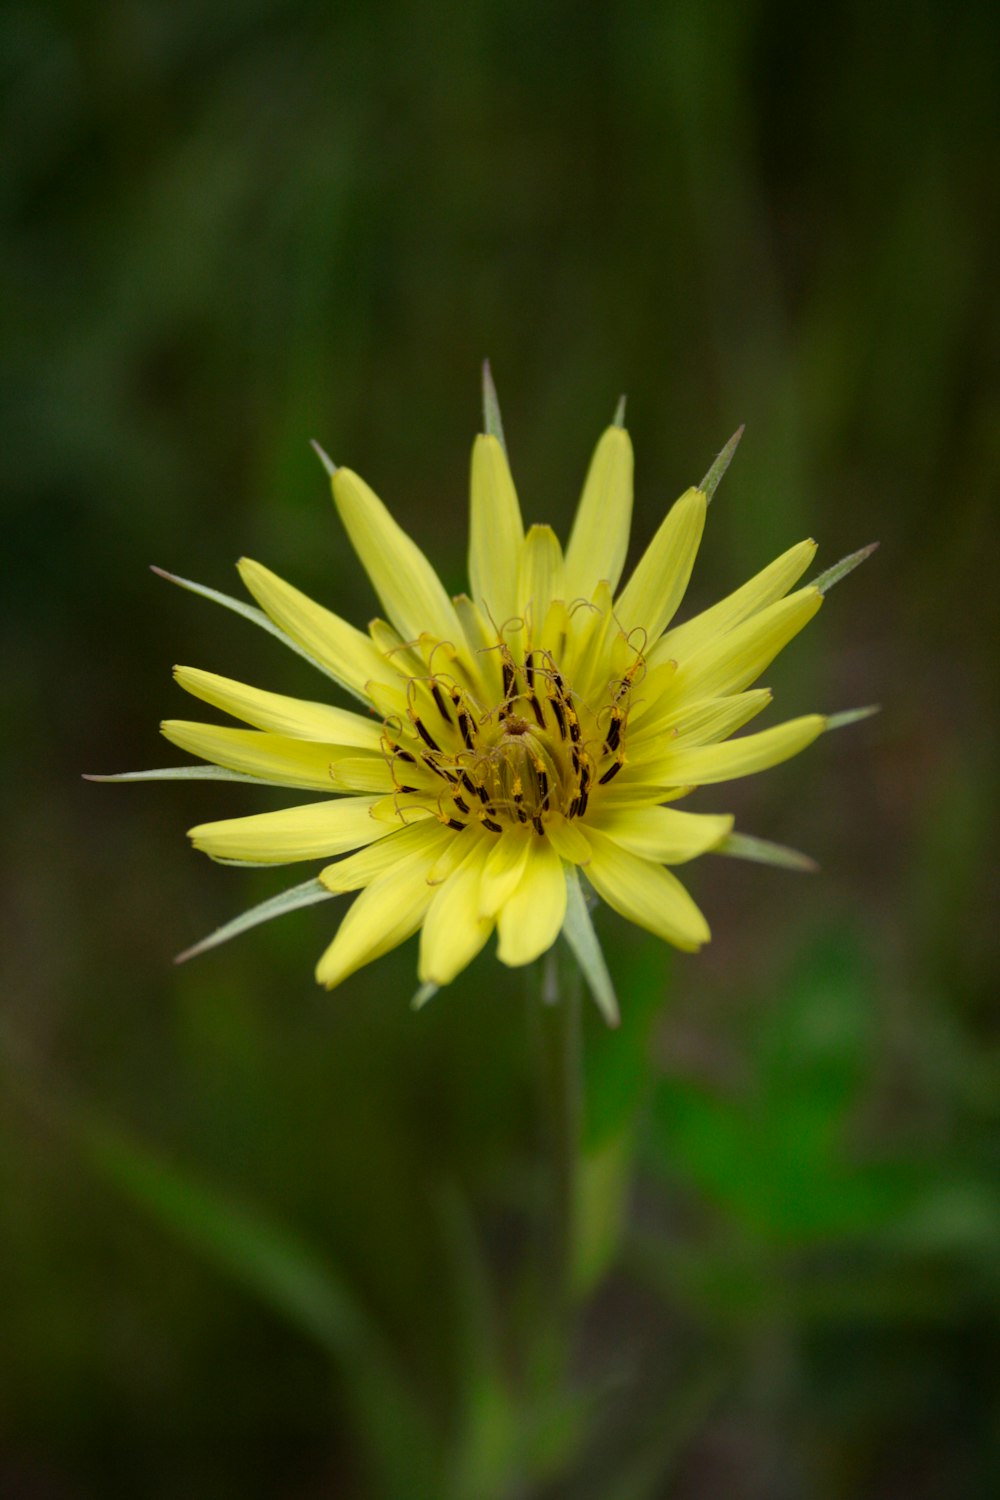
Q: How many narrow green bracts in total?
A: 12